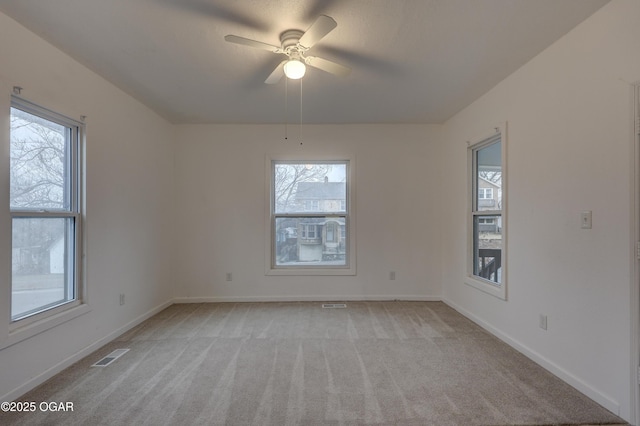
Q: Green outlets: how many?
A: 0